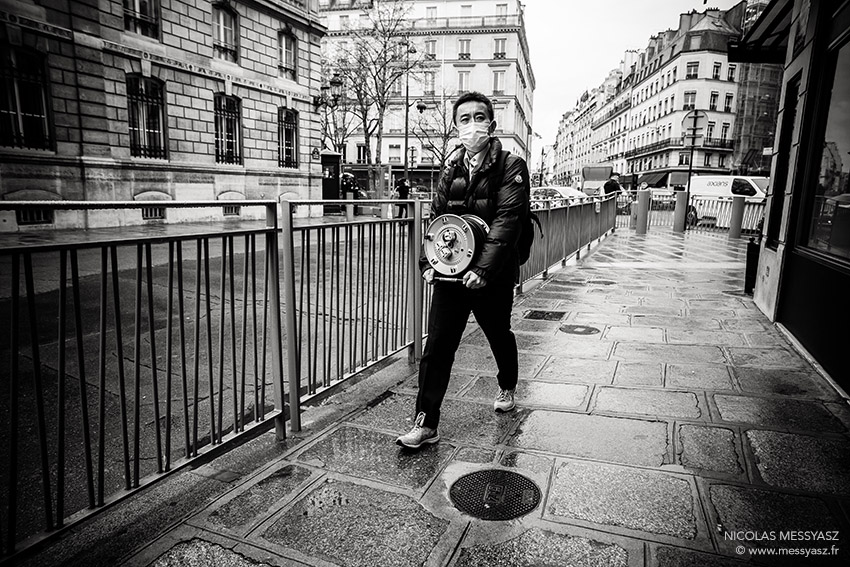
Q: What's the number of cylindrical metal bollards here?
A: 3